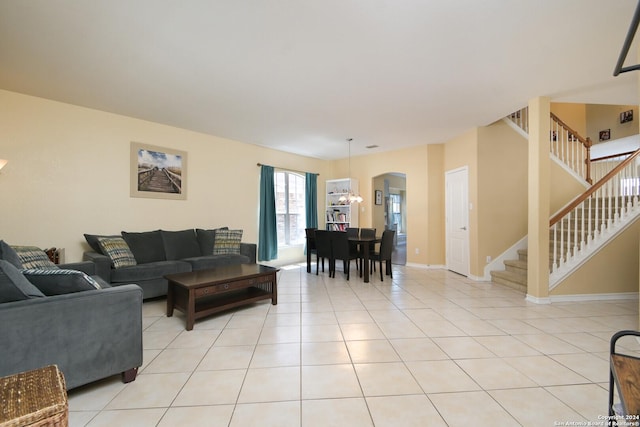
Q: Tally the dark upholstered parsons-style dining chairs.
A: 6